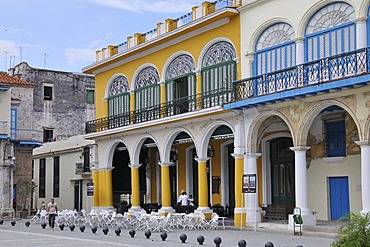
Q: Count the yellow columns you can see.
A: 5